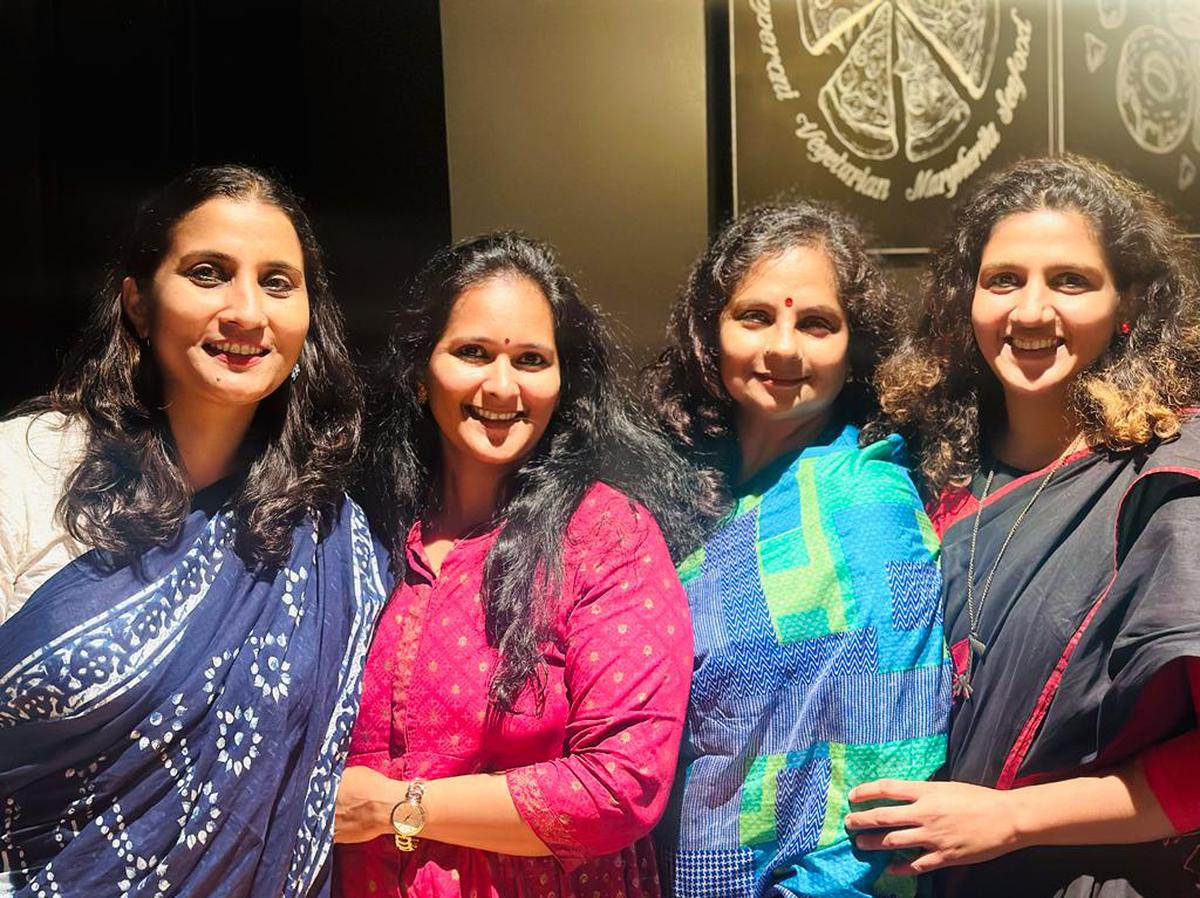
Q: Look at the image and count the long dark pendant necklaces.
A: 1